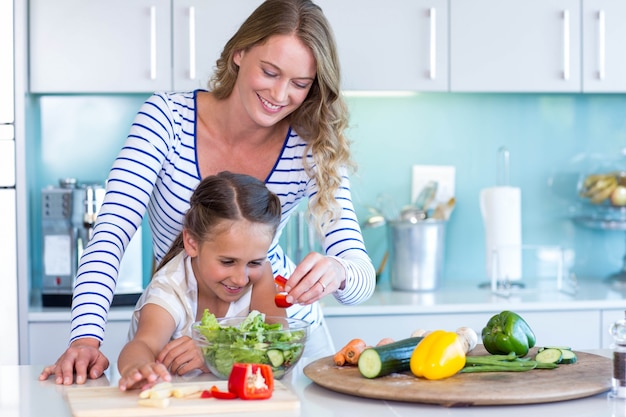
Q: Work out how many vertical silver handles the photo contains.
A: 5